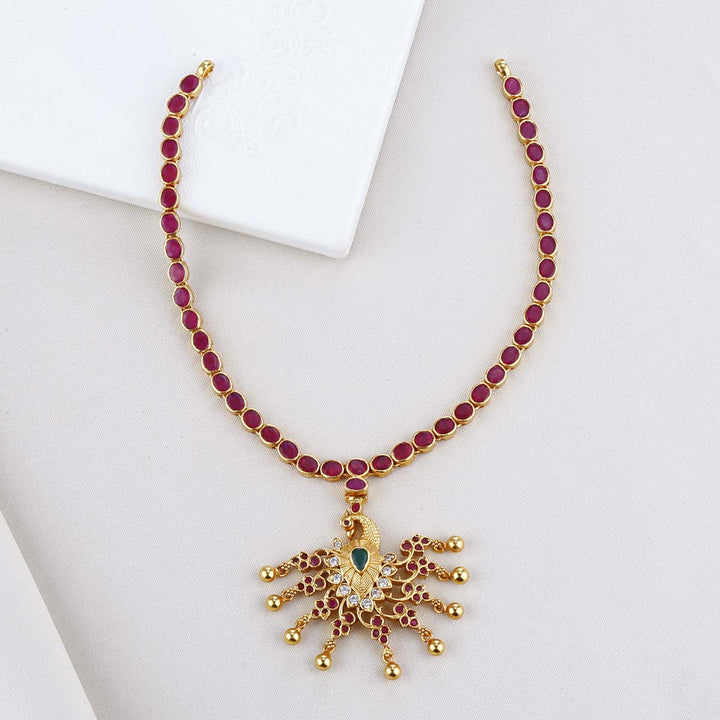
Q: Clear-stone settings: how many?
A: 10